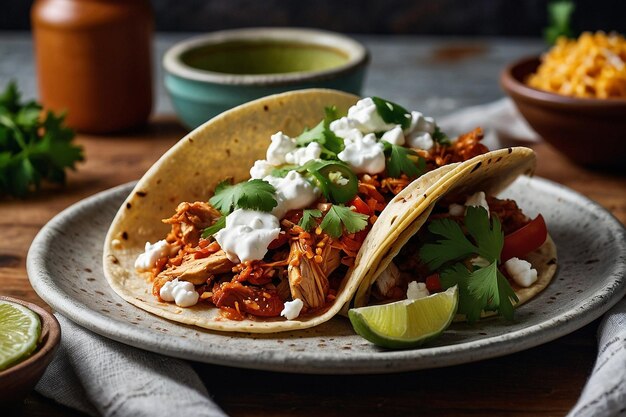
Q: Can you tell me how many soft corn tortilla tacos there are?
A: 2